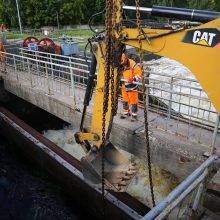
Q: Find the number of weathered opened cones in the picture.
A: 0